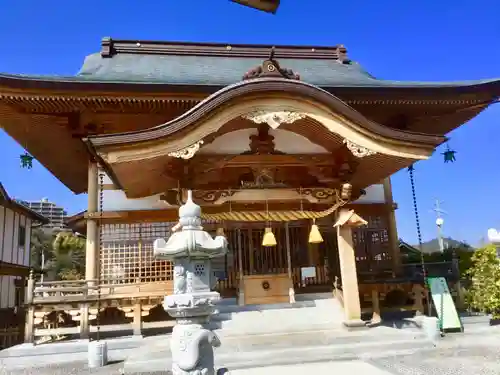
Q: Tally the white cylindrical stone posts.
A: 2